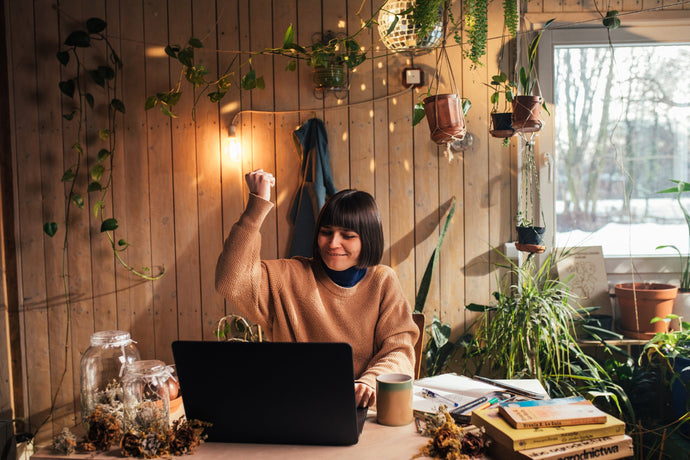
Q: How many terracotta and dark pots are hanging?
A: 4